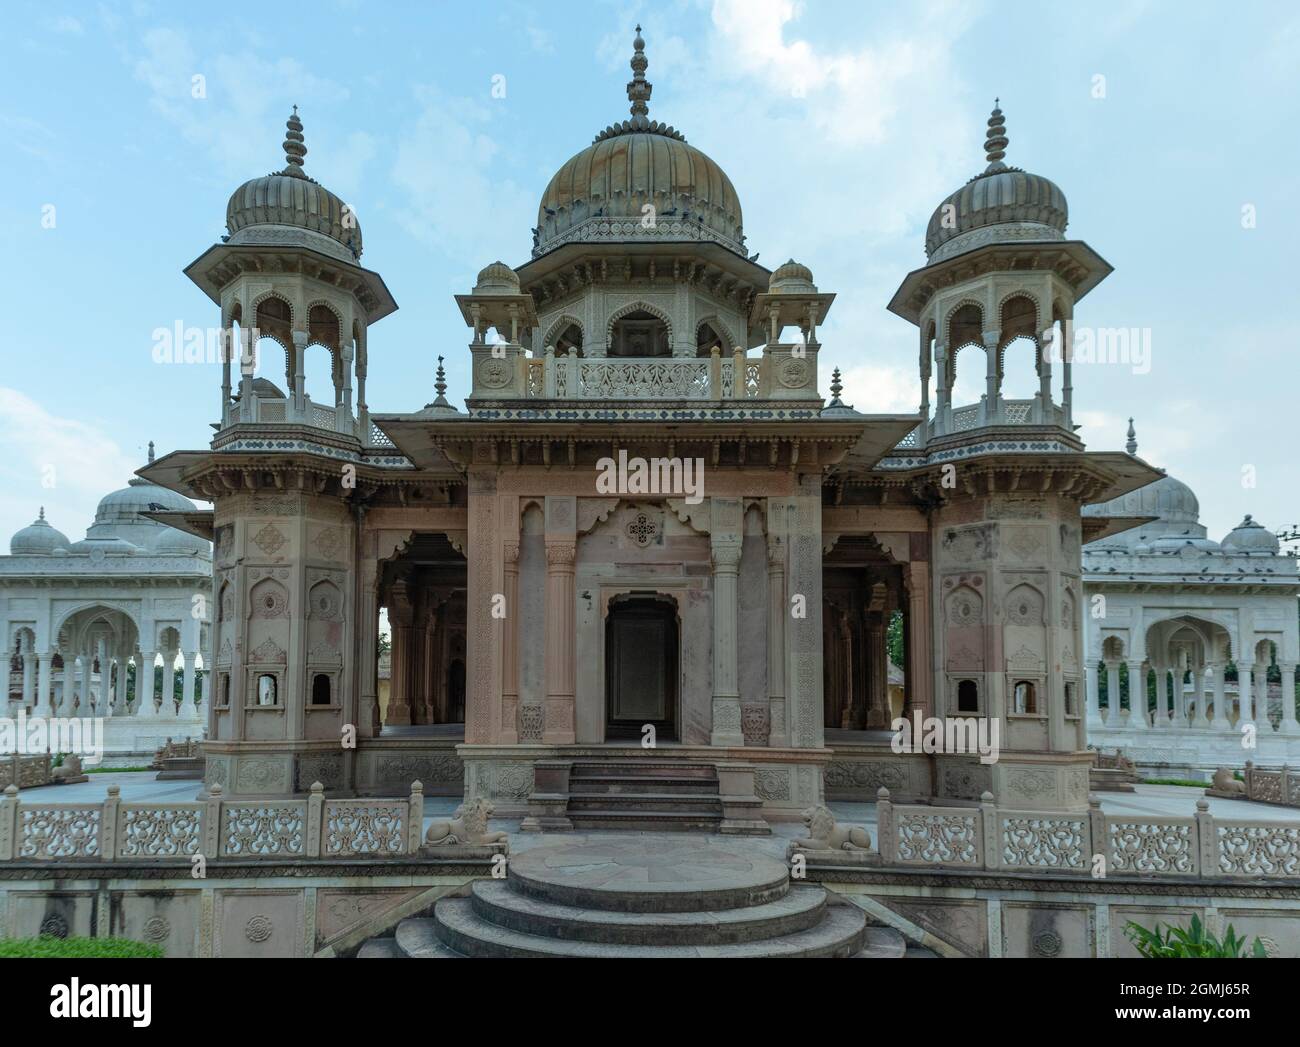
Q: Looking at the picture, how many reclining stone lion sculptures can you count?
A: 4